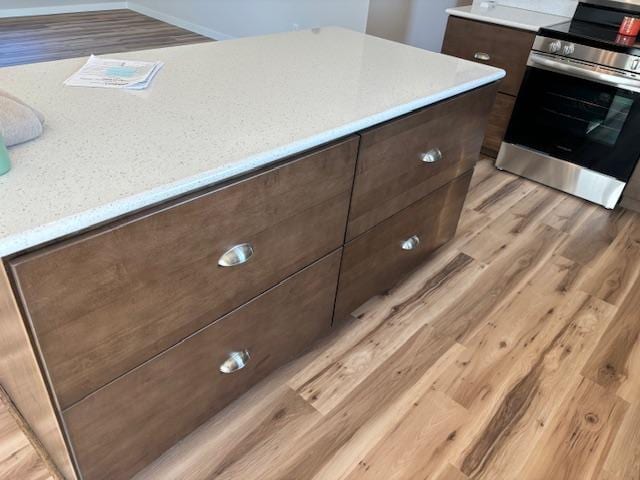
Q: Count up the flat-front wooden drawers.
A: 6